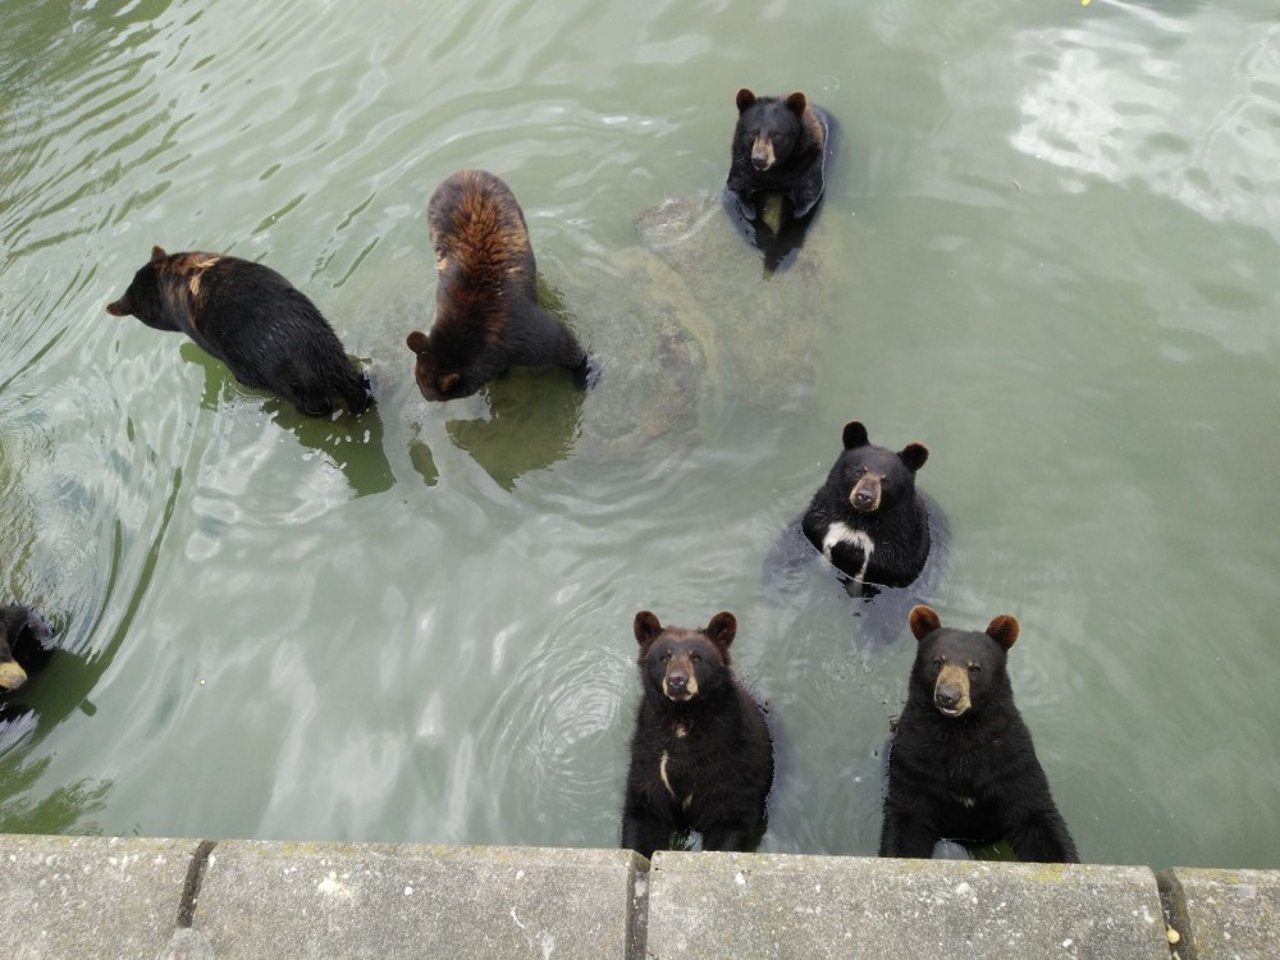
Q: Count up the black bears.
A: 7